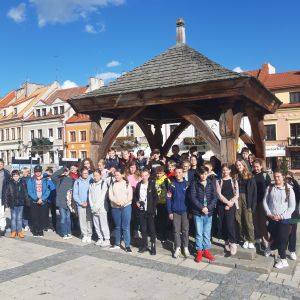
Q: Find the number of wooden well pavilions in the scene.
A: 1